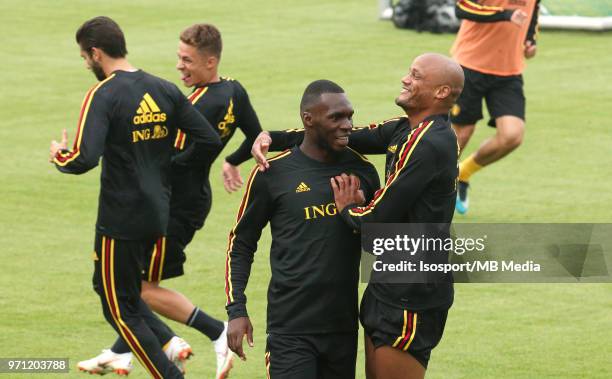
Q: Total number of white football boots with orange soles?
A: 3